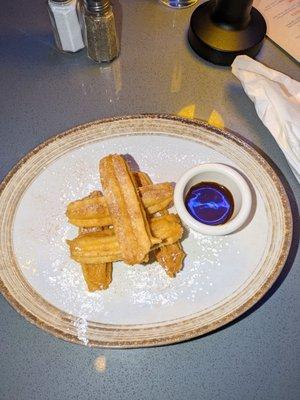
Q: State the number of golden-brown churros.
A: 5